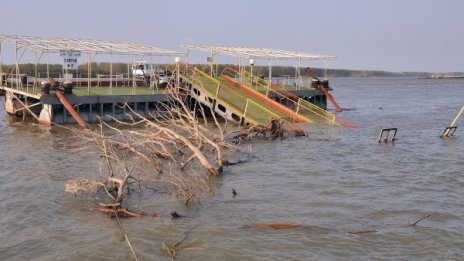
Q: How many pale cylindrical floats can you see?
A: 2